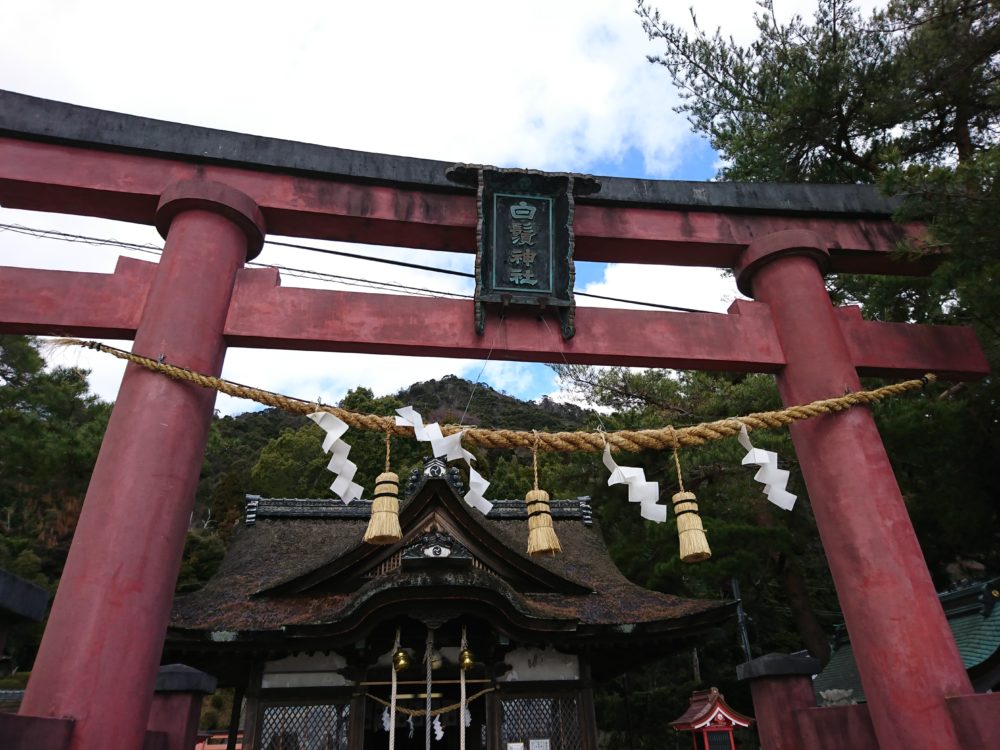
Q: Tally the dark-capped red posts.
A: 2